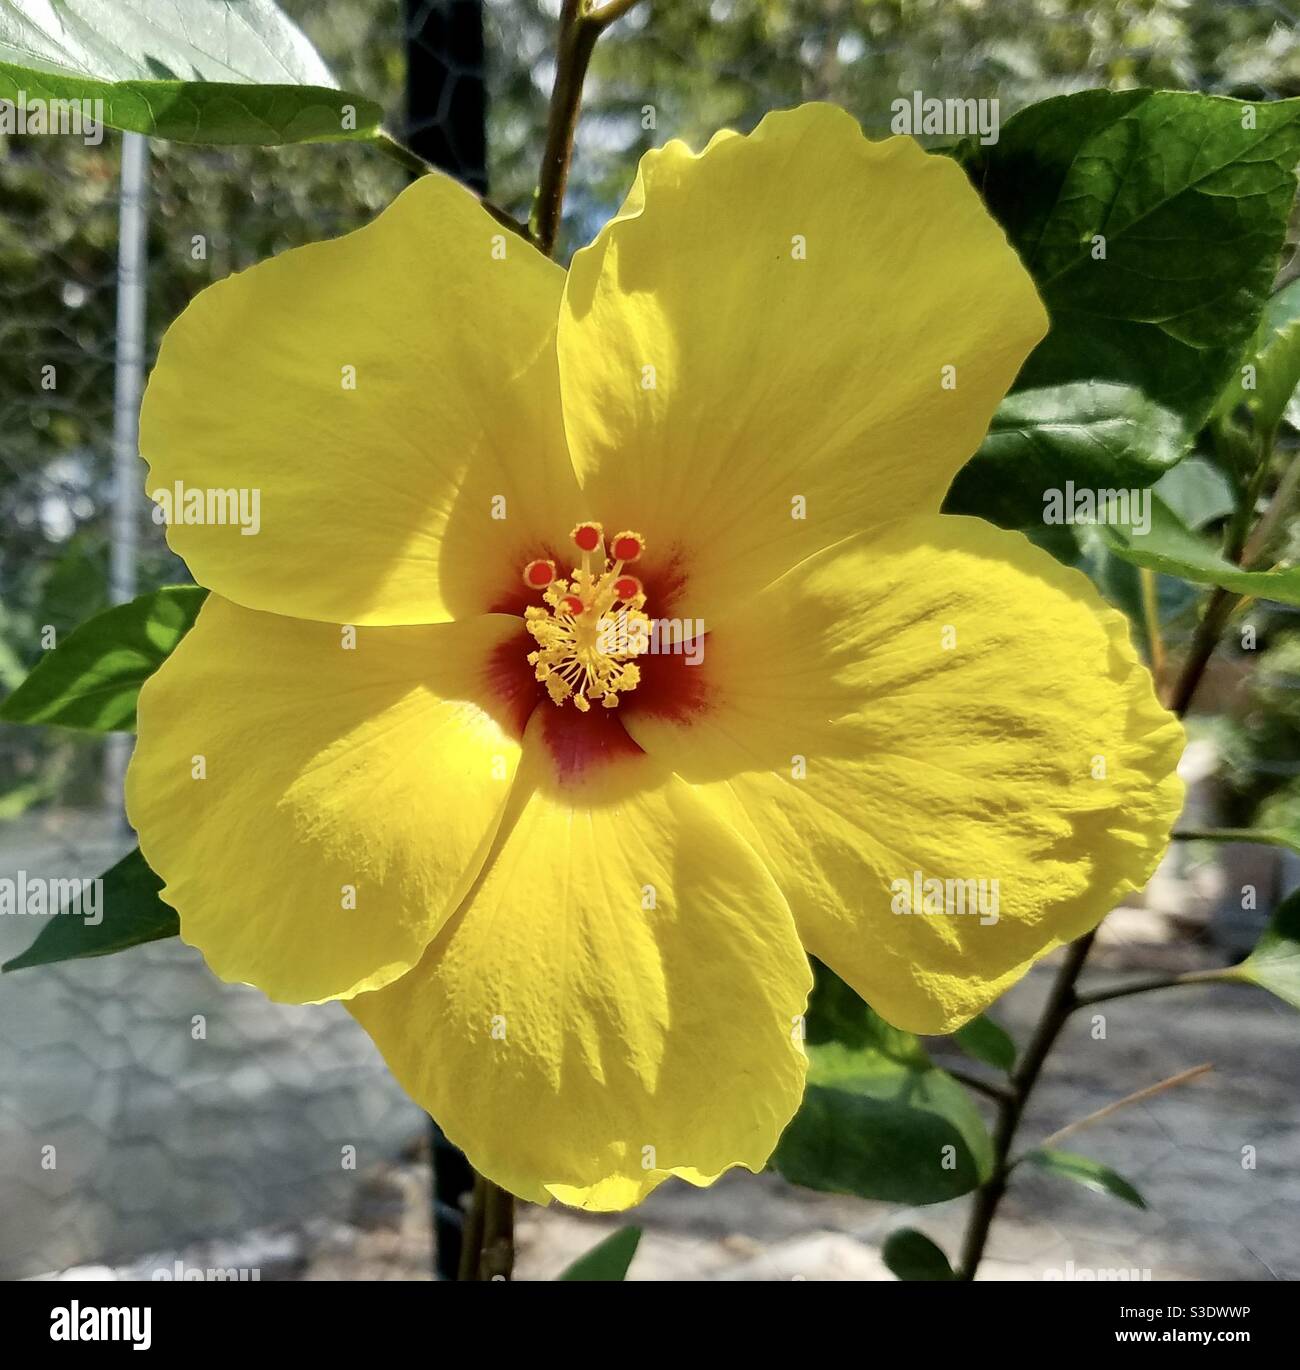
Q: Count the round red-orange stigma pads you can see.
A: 5